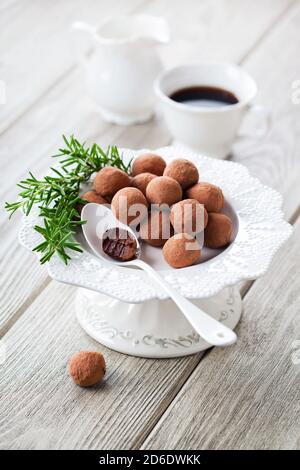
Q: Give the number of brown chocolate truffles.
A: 14